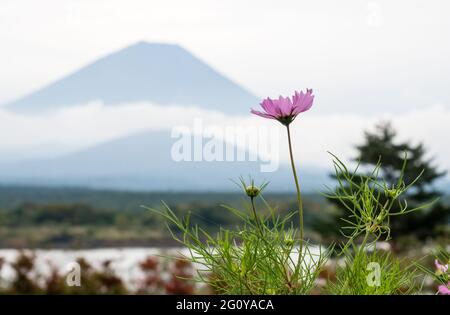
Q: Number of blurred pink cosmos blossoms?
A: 2